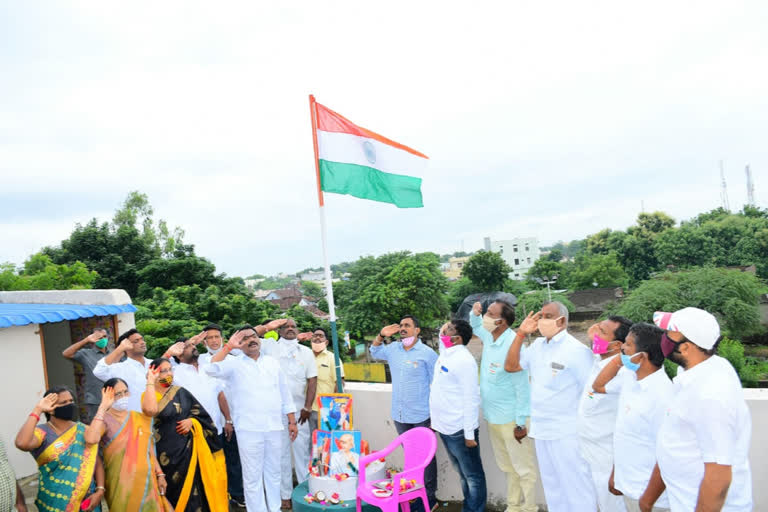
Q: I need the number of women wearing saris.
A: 3